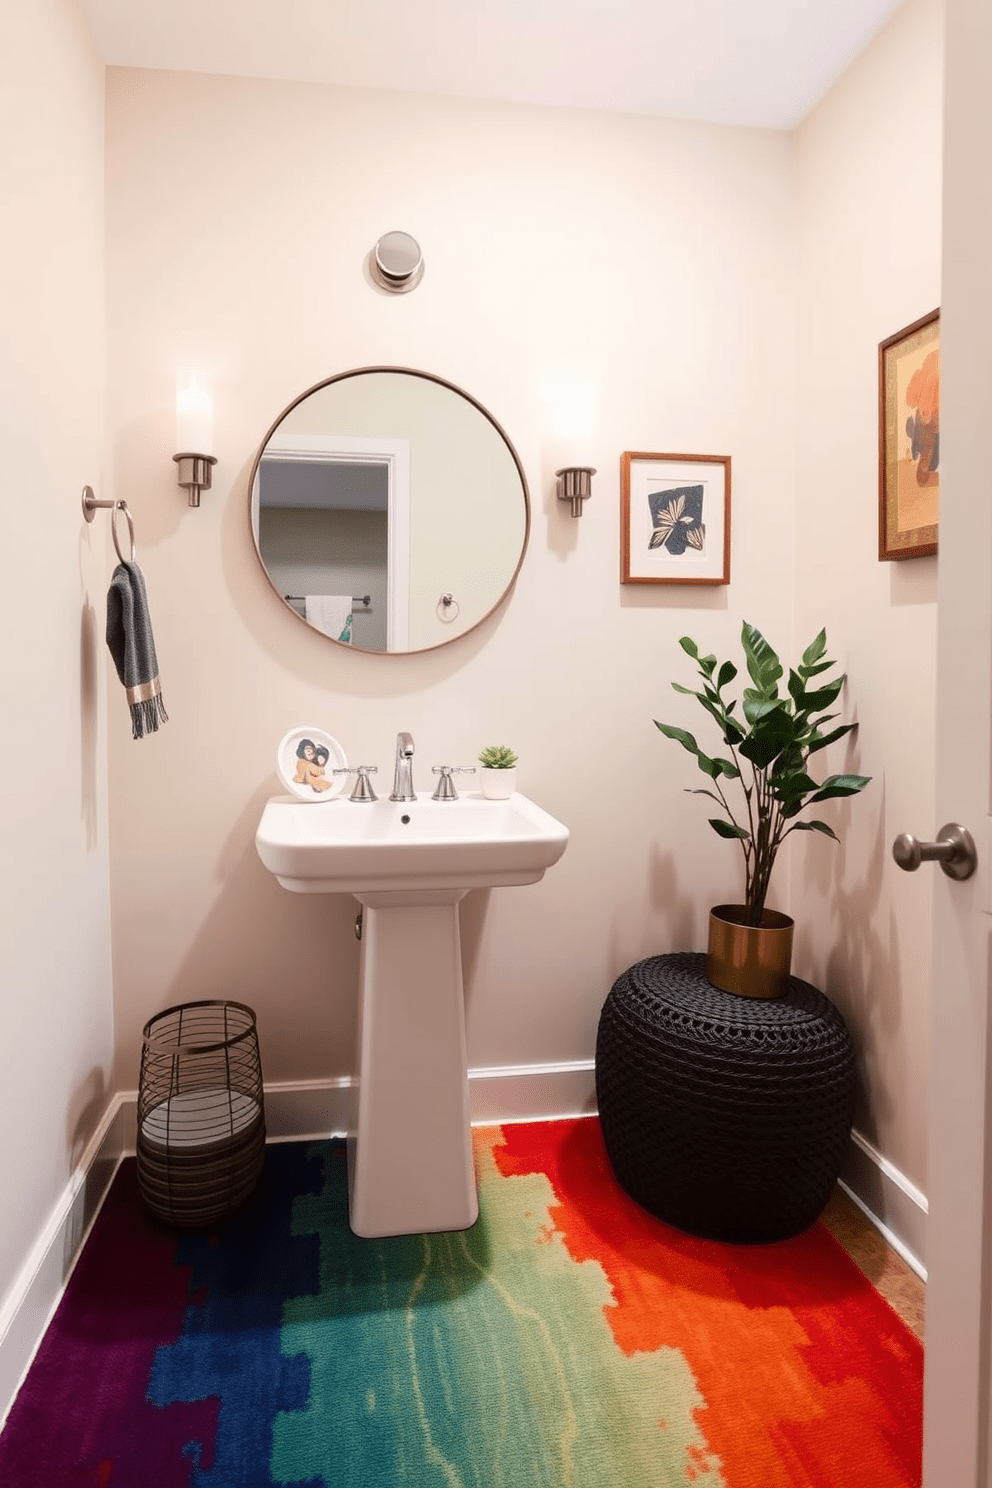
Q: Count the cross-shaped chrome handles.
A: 2